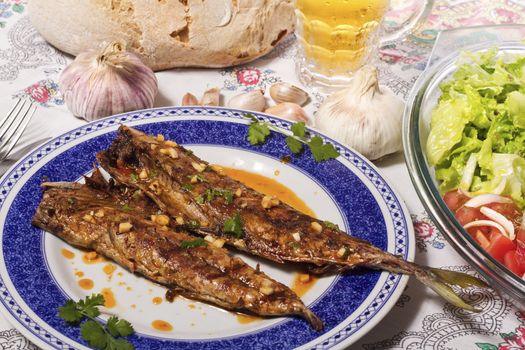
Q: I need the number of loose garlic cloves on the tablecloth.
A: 5